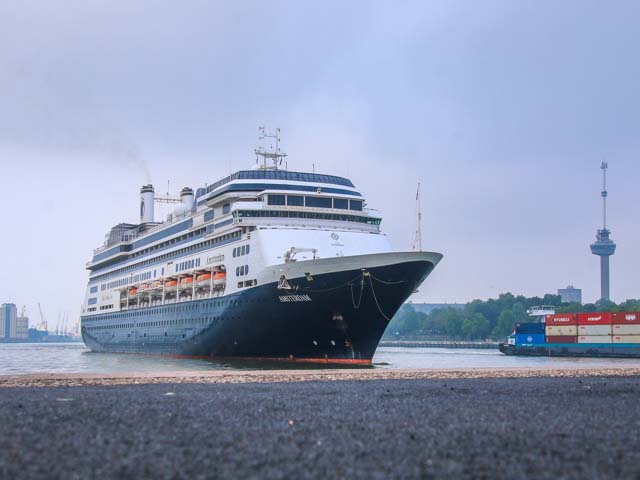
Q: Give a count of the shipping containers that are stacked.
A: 11